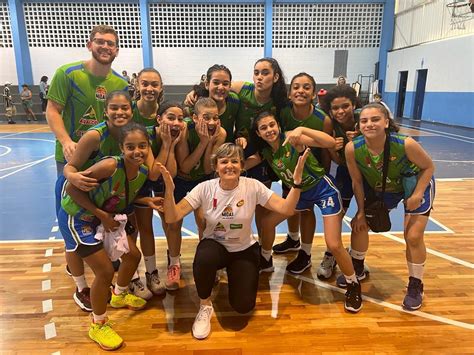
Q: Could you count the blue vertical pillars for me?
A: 4